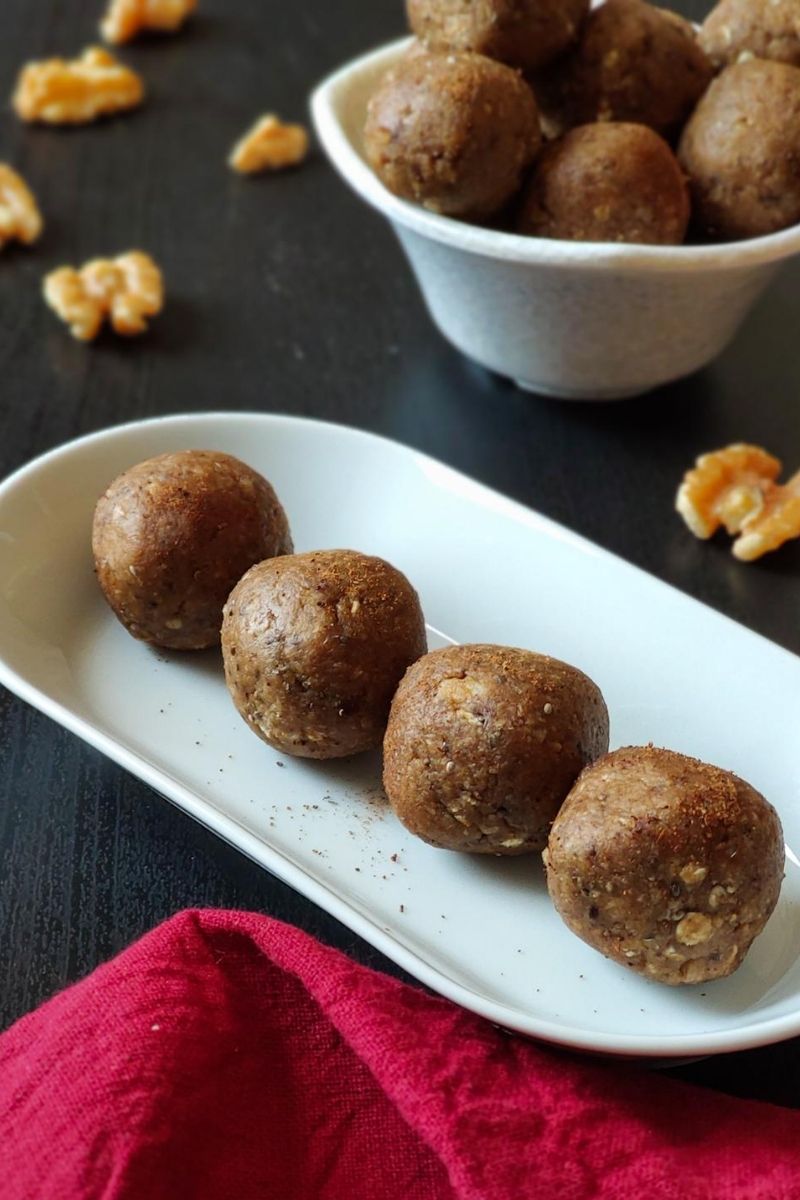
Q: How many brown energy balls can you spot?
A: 10